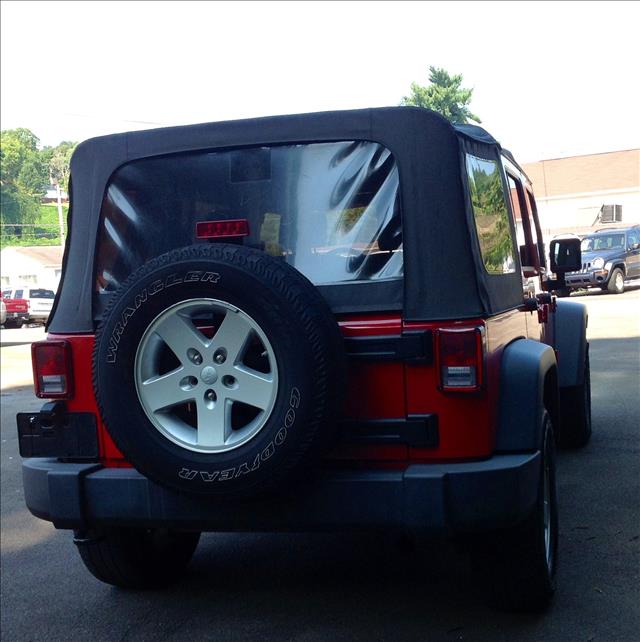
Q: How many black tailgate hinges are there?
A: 2